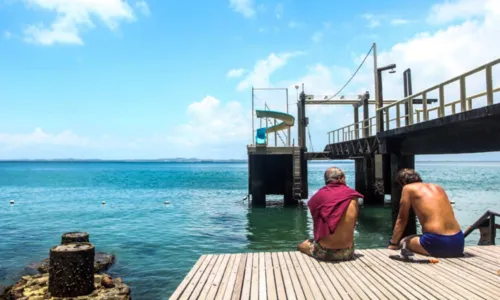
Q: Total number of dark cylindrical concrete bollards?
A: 2